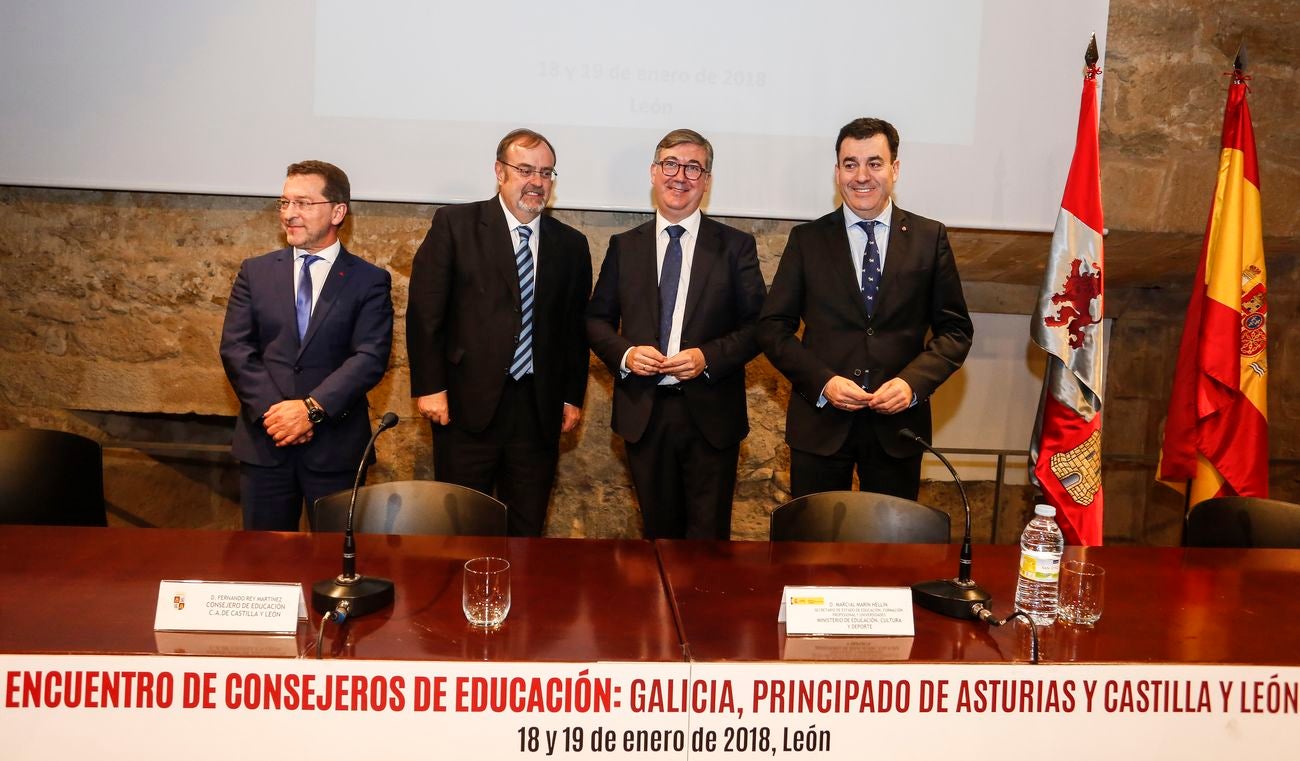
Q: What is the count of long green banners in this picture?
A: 0